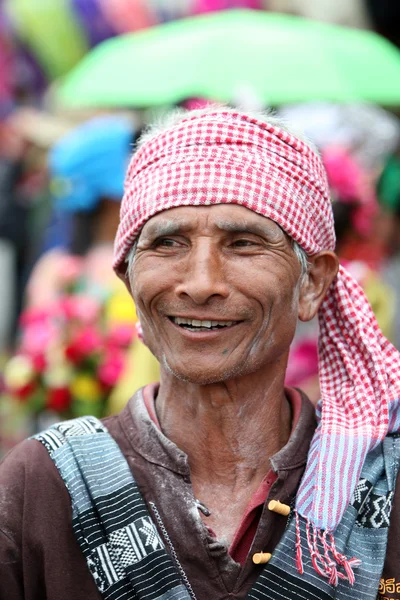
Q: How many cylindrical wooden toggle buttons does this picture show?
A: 2